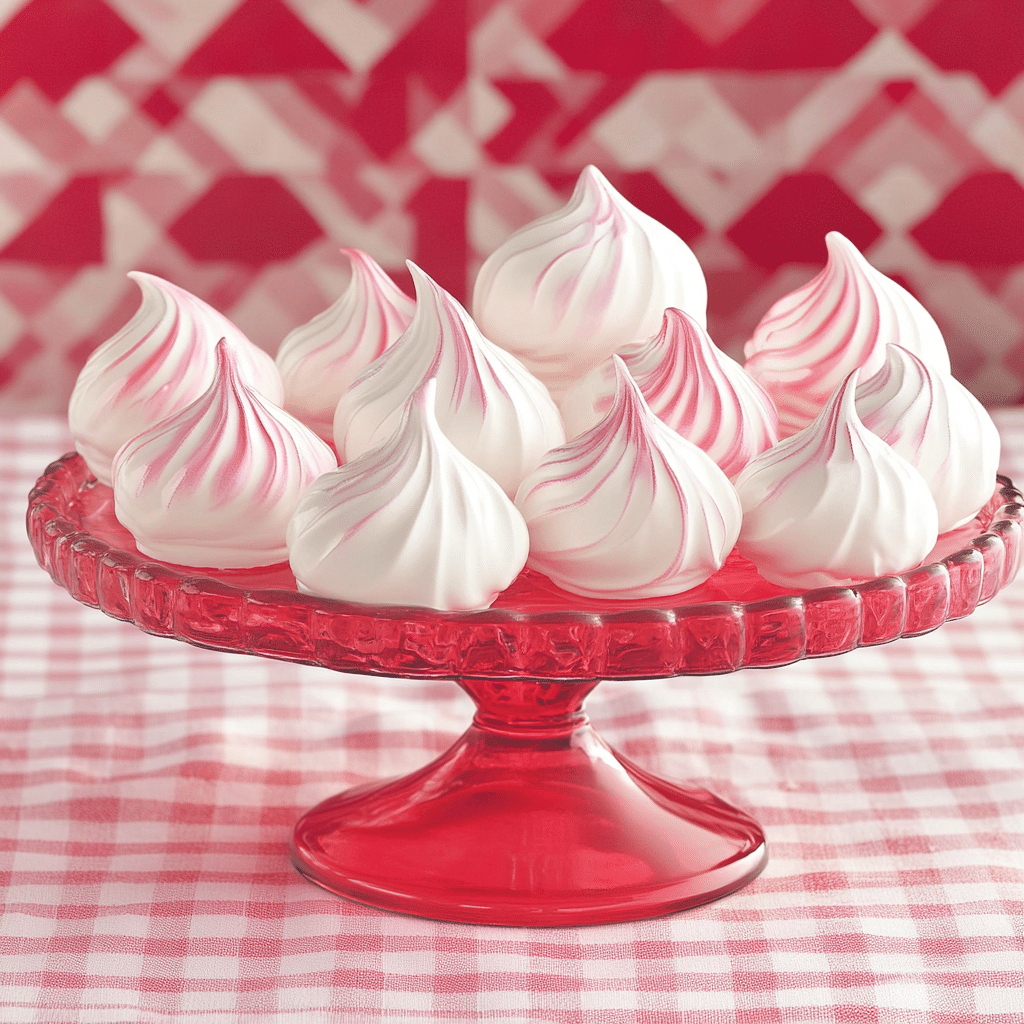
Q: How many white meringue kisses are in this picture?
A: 11